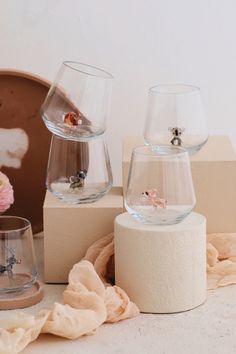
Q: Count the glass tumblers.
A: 5